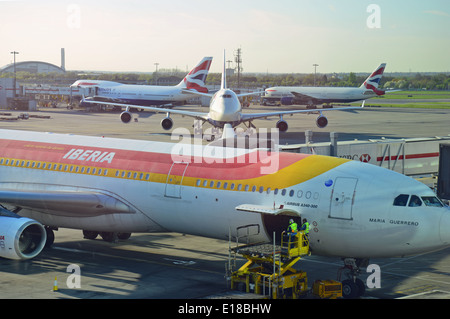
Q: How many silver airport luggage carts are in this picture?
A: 0